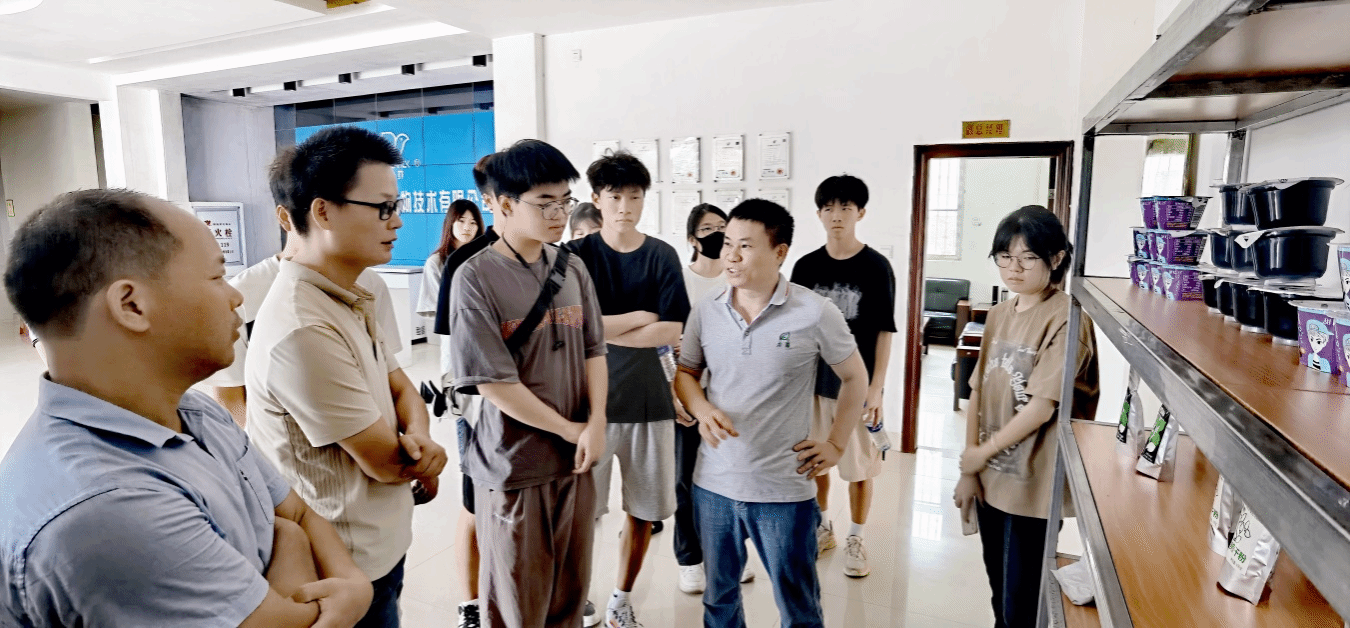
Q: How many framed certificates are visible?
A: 9